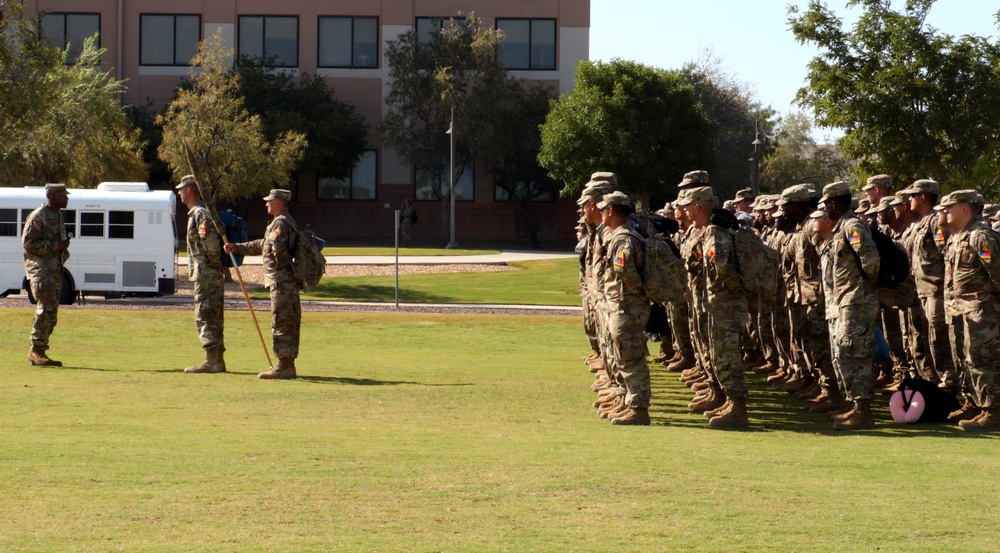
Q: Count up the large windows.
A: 9